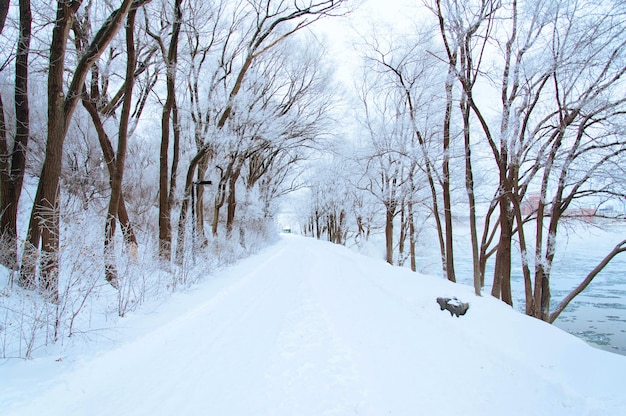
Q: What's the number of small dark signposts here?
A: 1